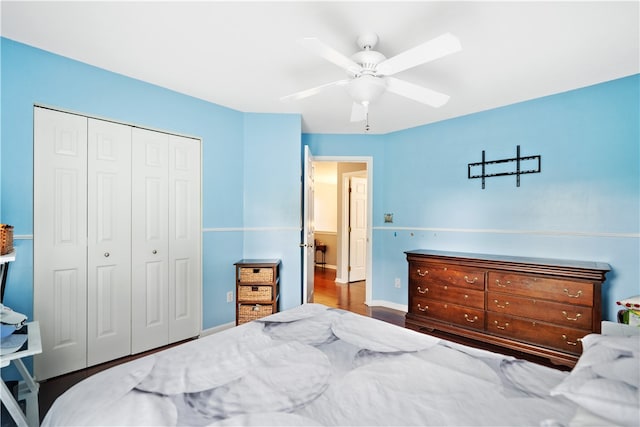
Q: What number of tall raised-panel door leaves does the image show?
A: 6